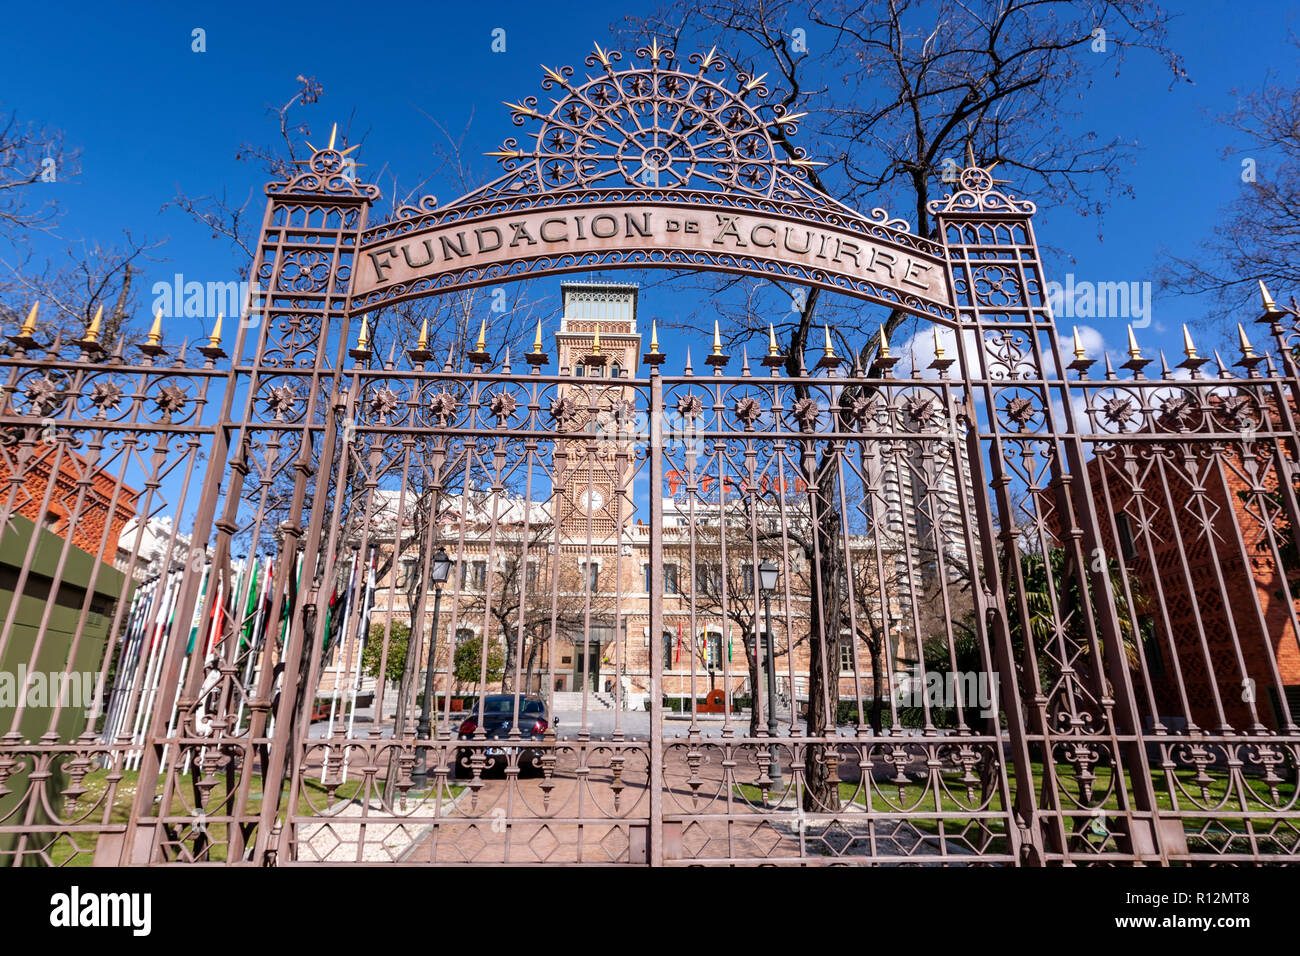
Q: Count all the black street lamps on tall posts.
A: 2